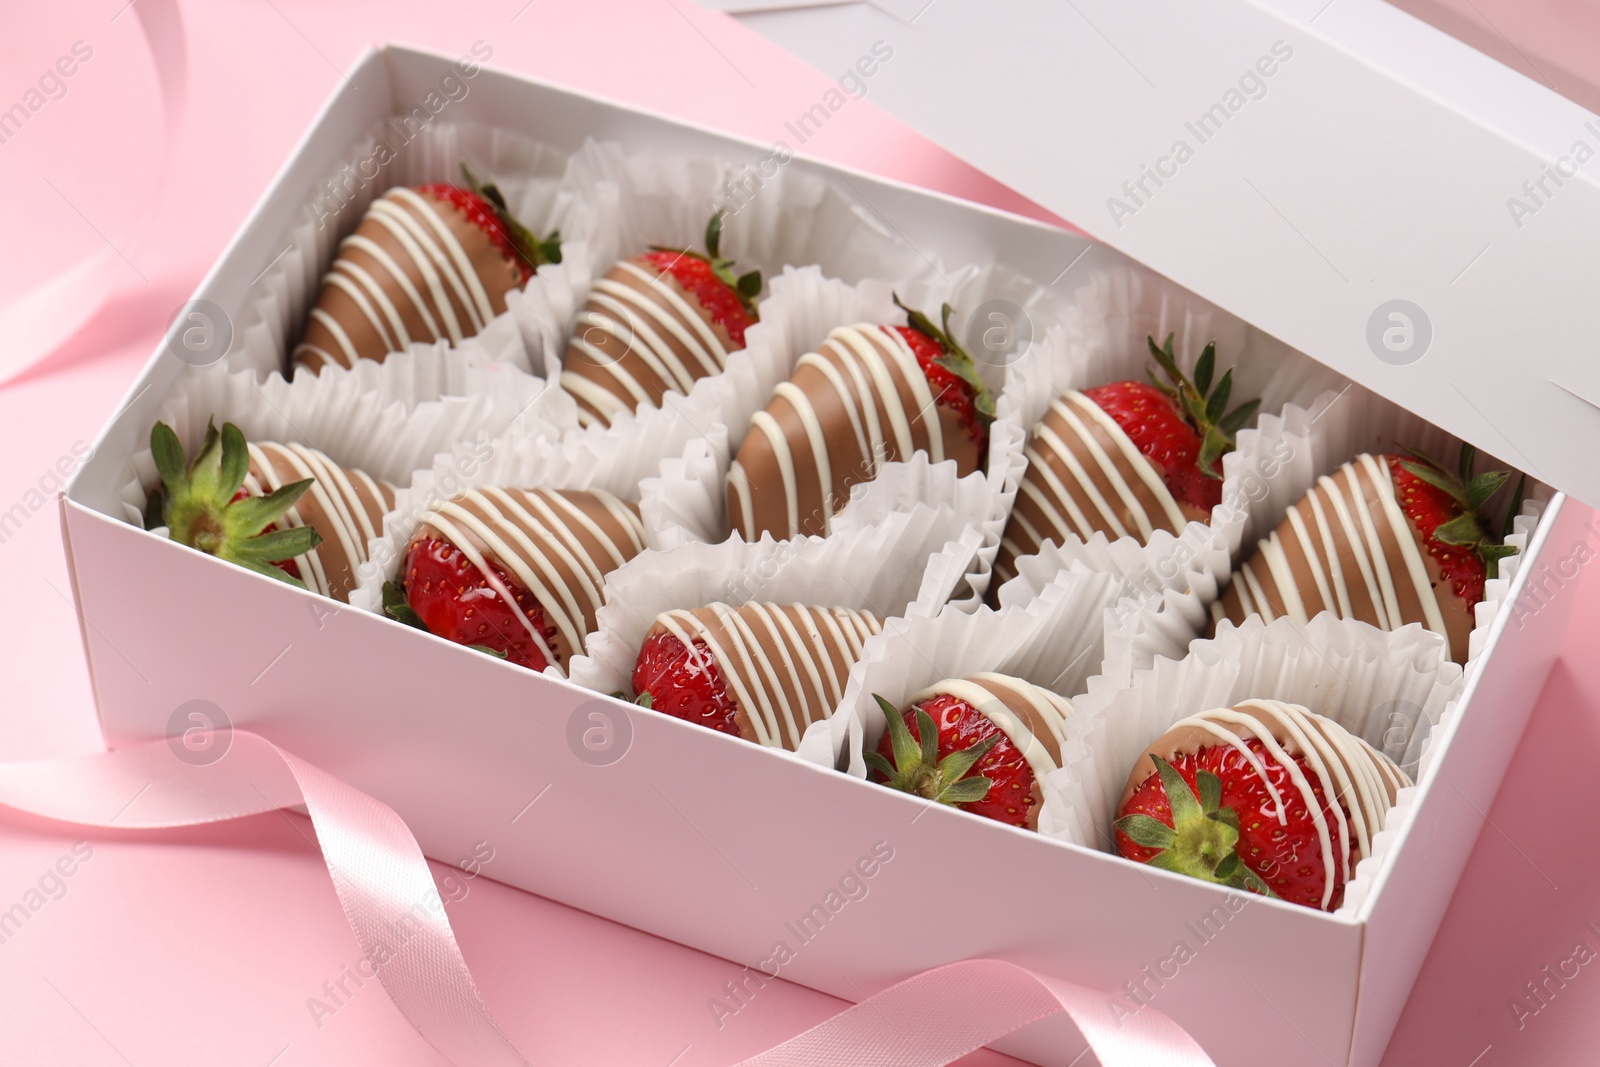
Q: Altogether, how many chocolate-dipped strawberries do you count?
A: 10